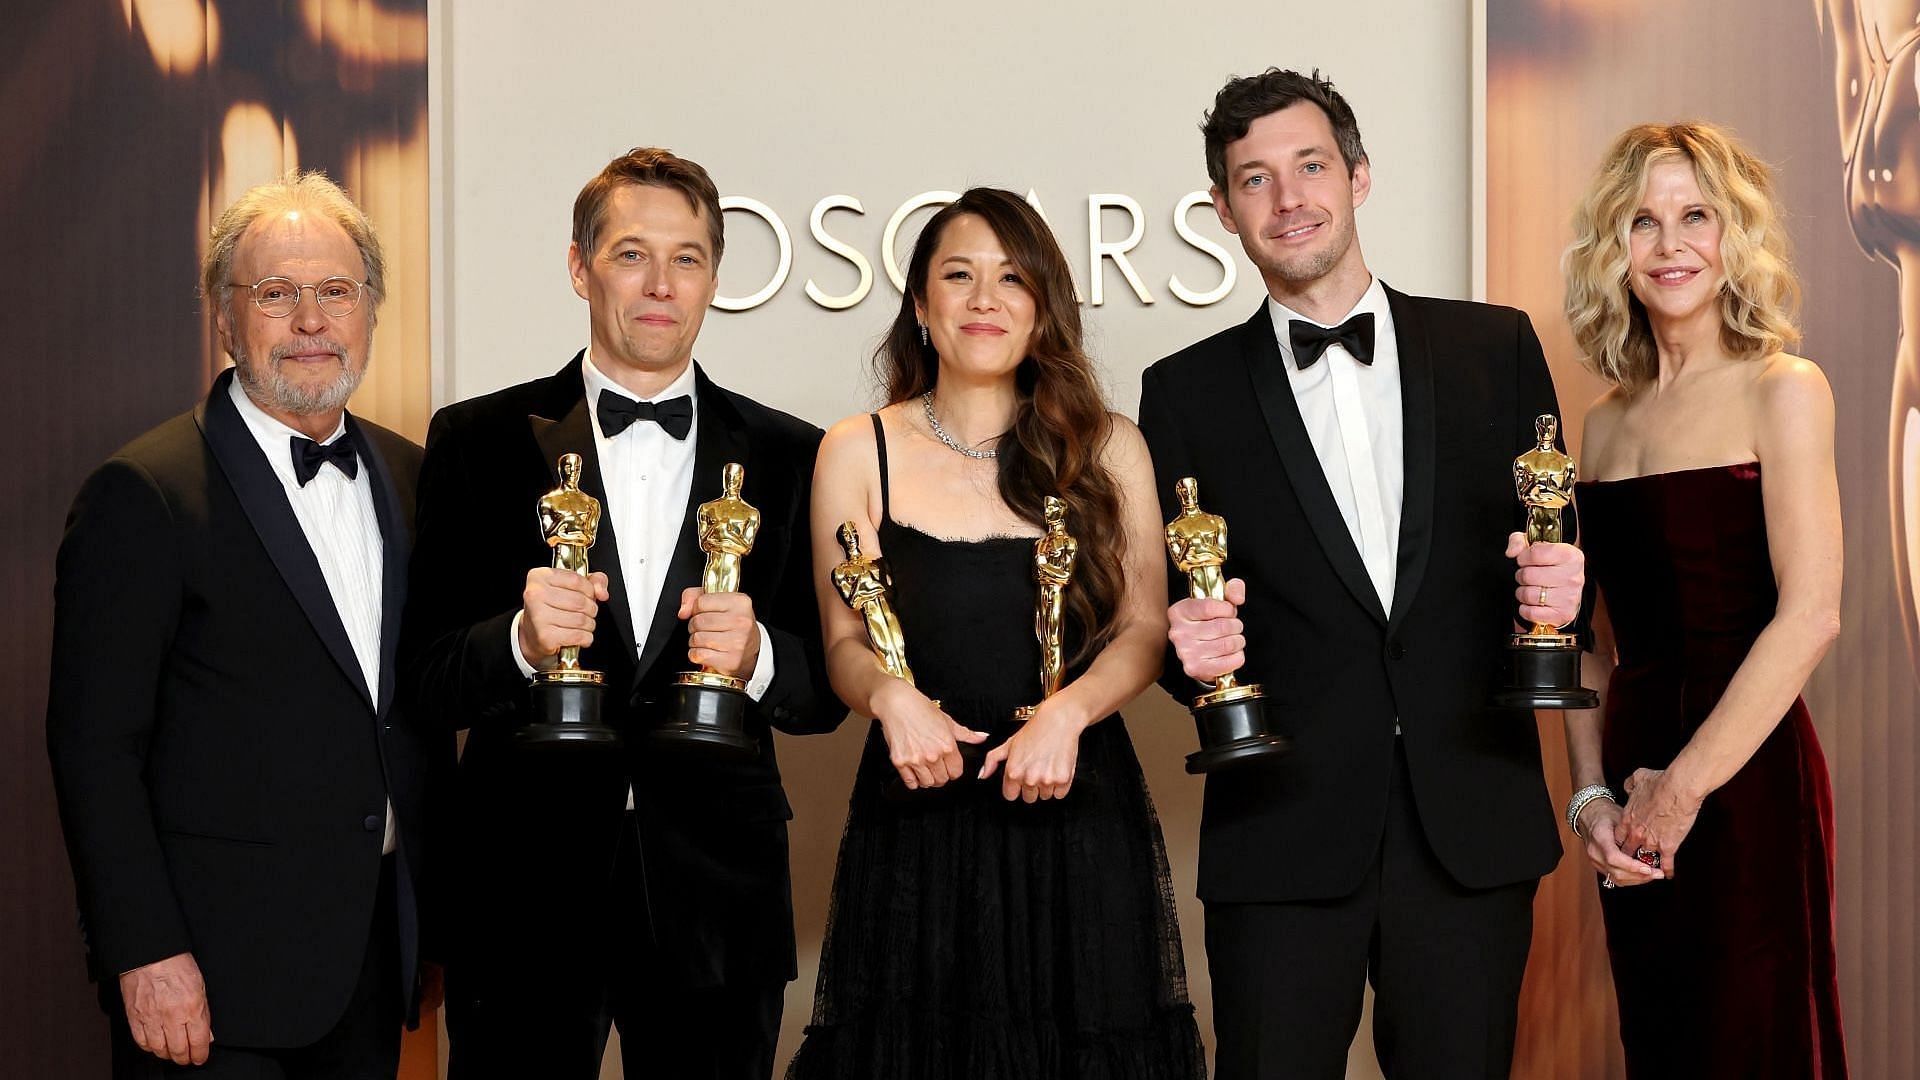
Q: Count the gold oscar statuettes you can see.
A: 6